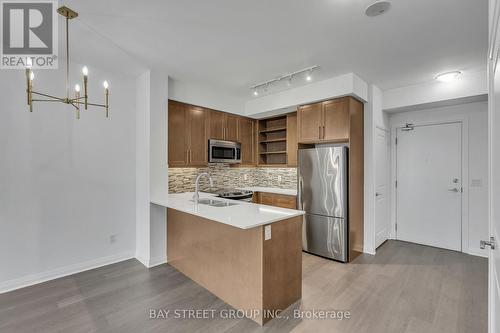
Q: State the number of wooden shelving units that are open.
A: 1